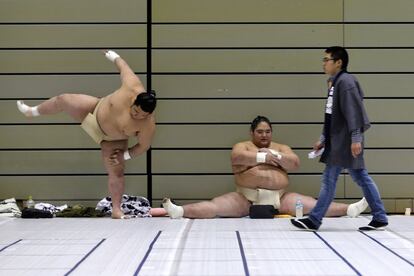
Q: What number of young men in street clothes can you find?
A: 1